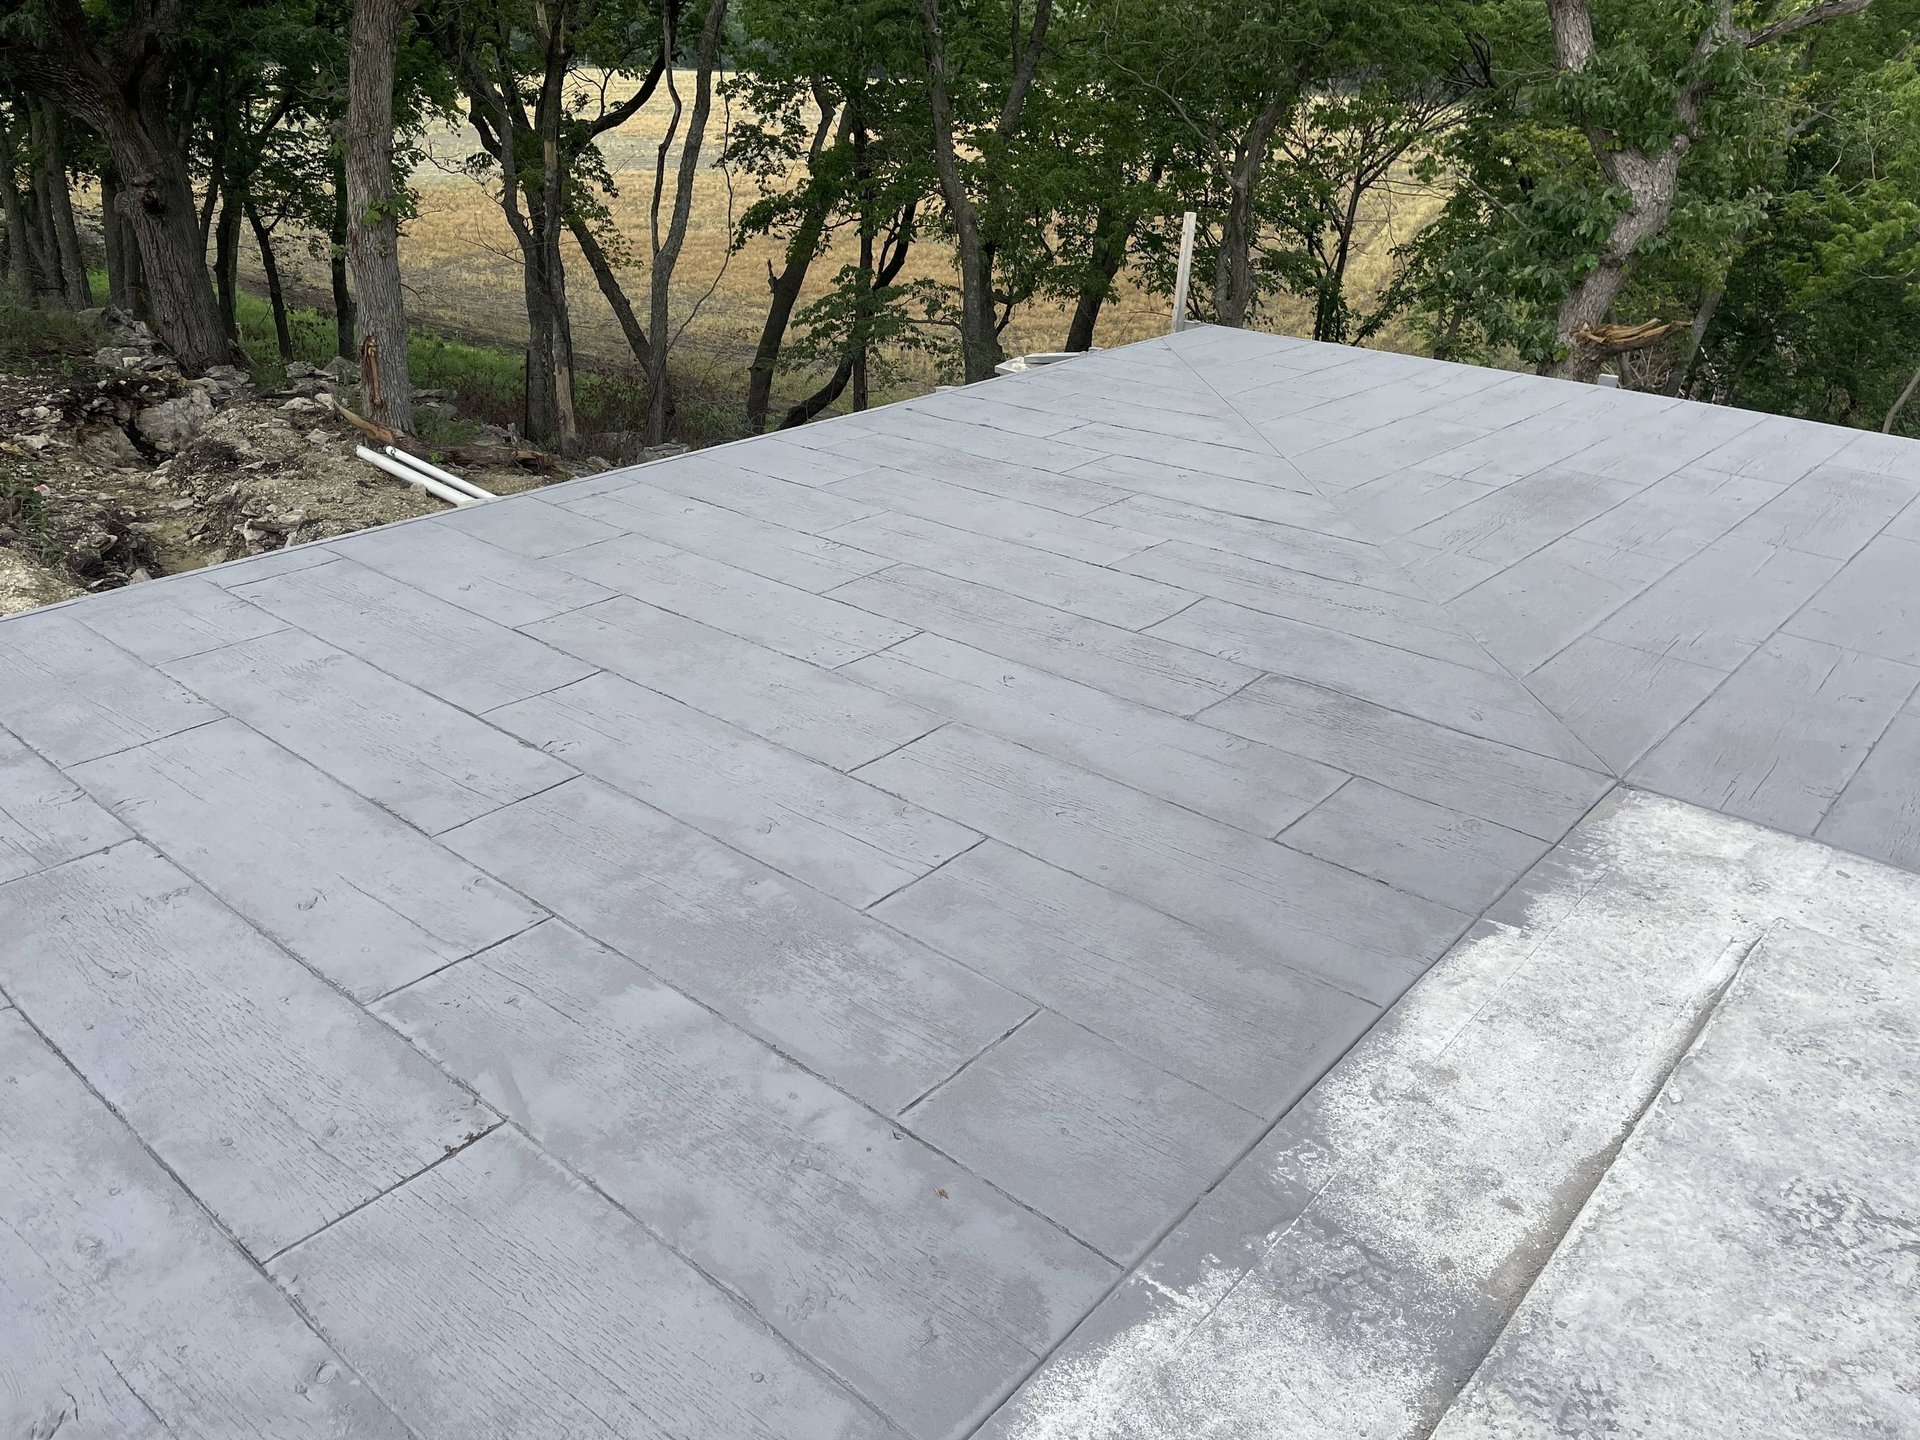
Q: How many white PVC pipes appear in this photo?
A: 2